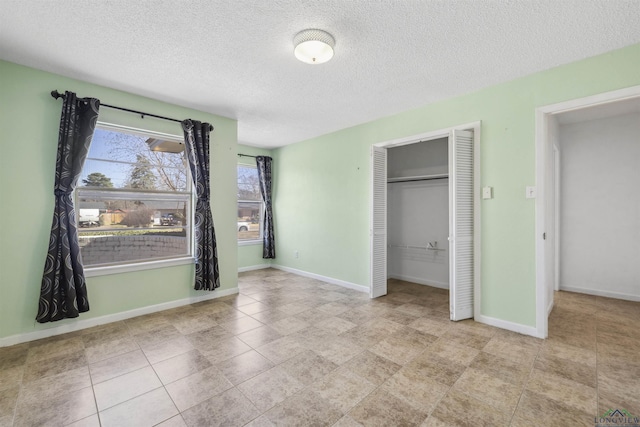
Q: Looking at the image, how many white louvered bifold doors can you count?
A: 2